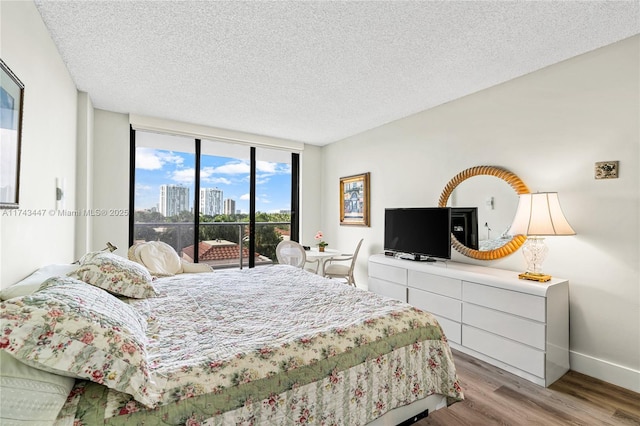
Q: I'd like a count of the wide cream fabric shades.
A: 1